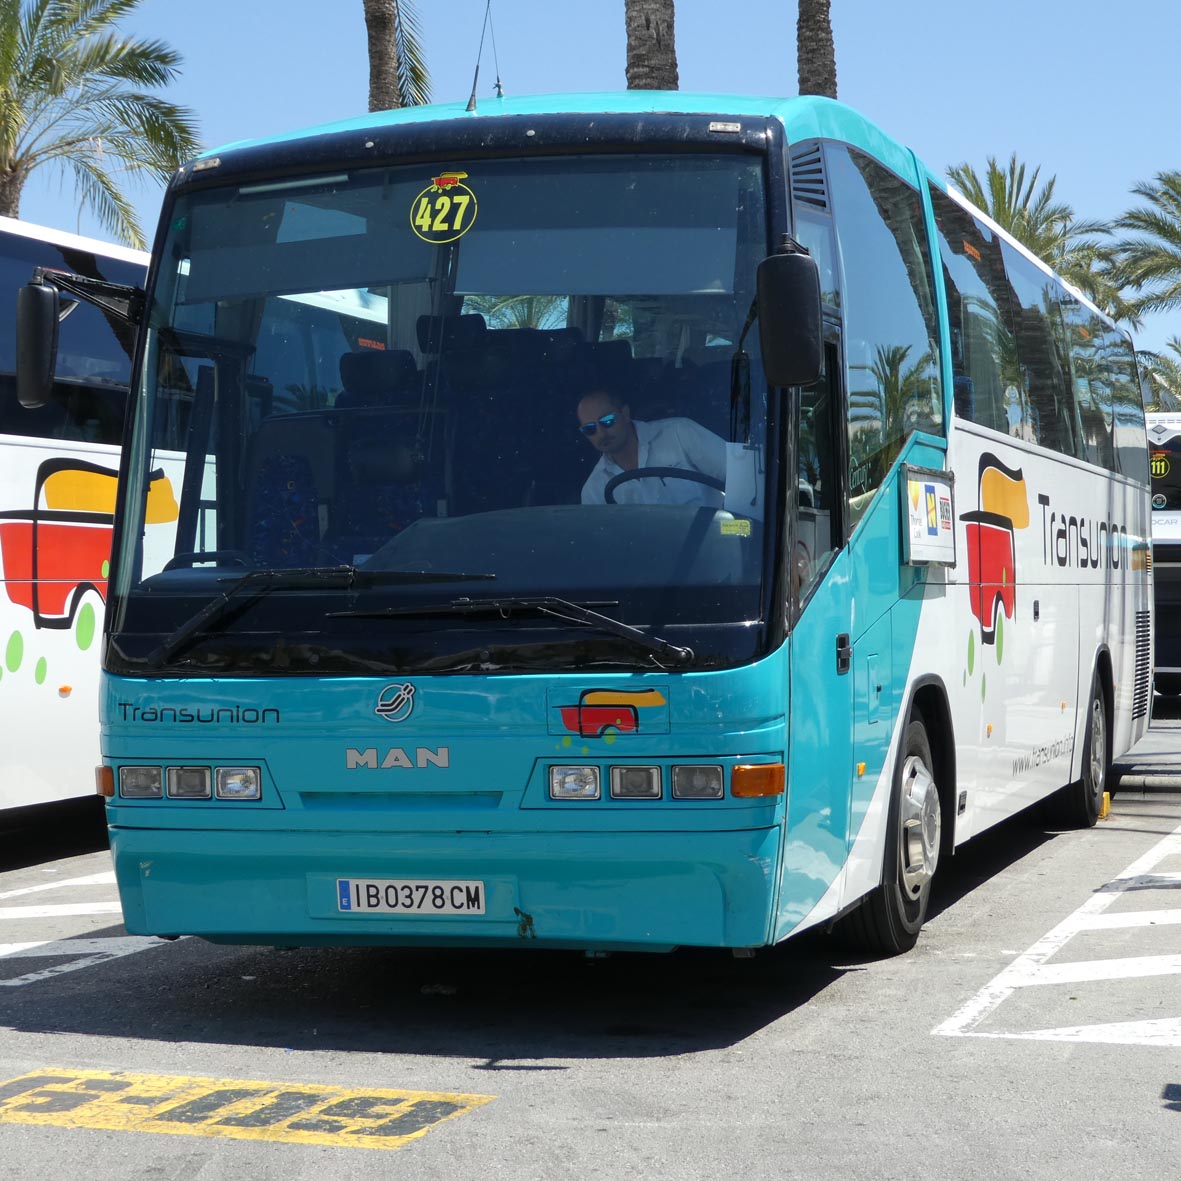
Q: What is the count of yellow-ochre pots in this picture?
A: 0